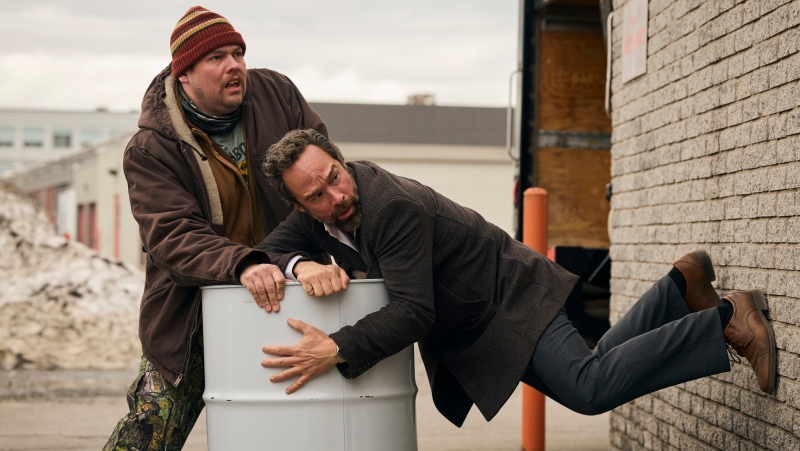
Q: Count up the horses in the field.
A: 0